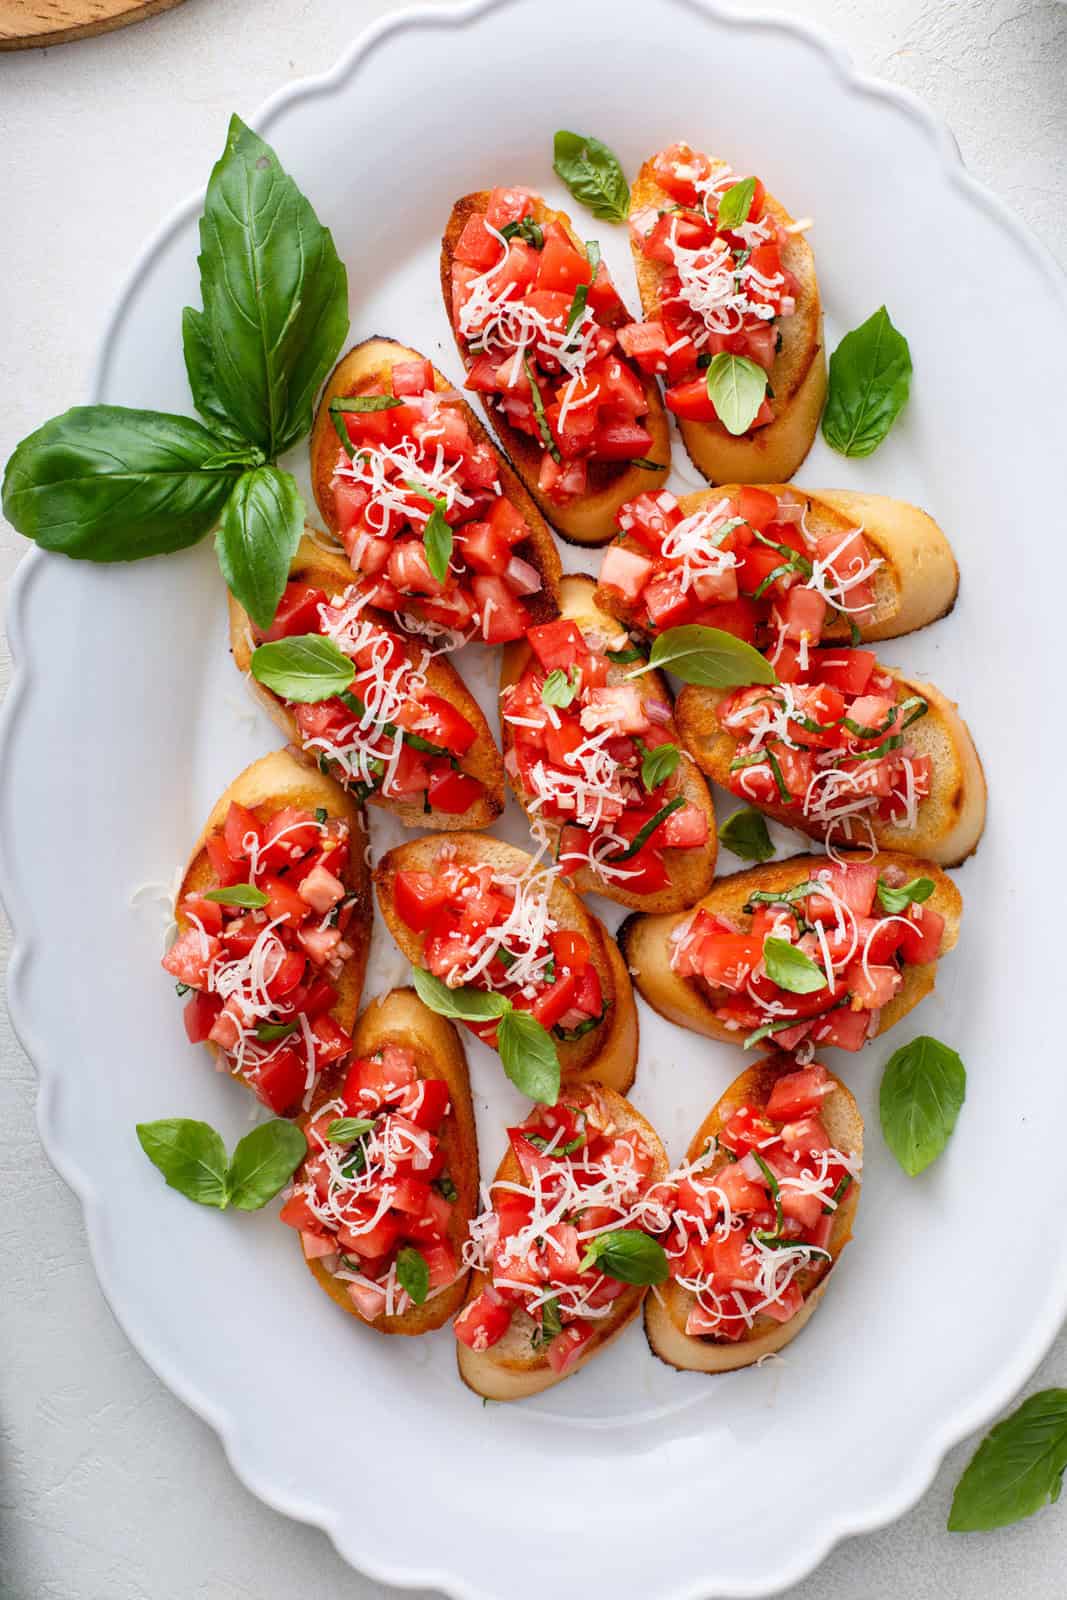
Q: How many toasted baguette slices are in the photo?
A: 13